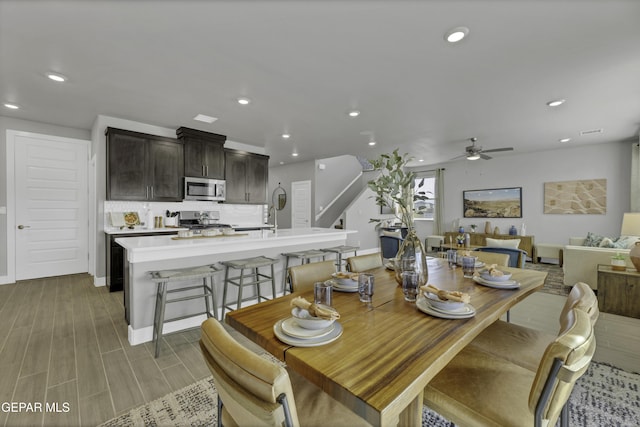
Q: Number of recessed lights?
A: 11